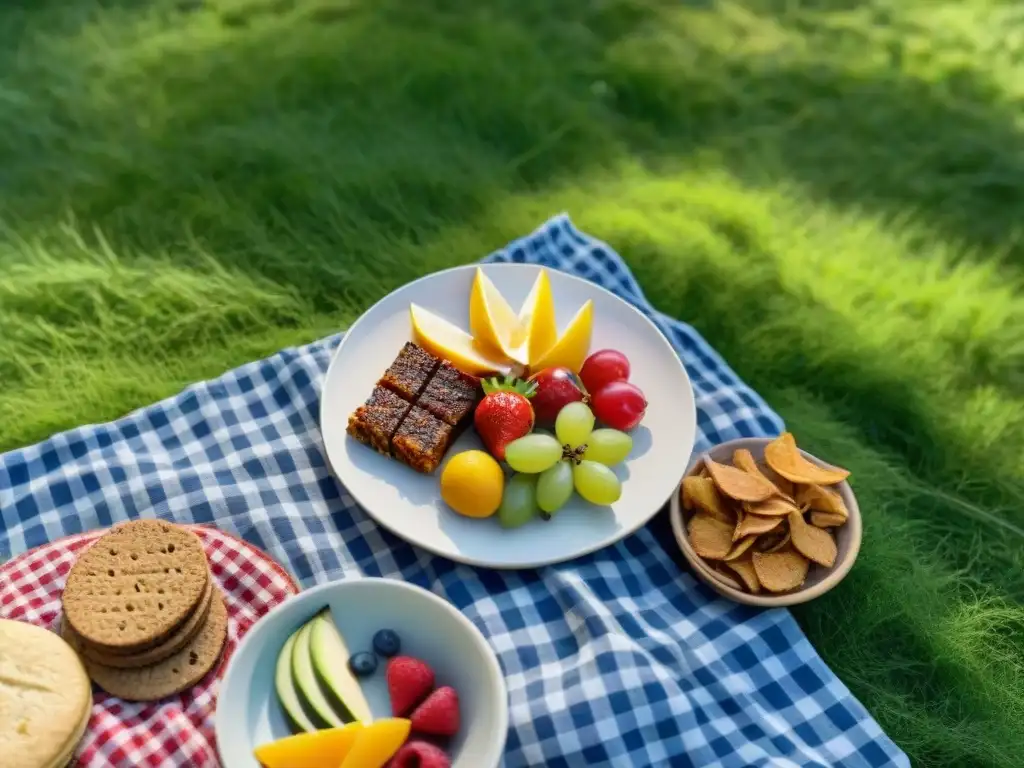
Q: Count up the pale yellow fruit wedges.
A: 4